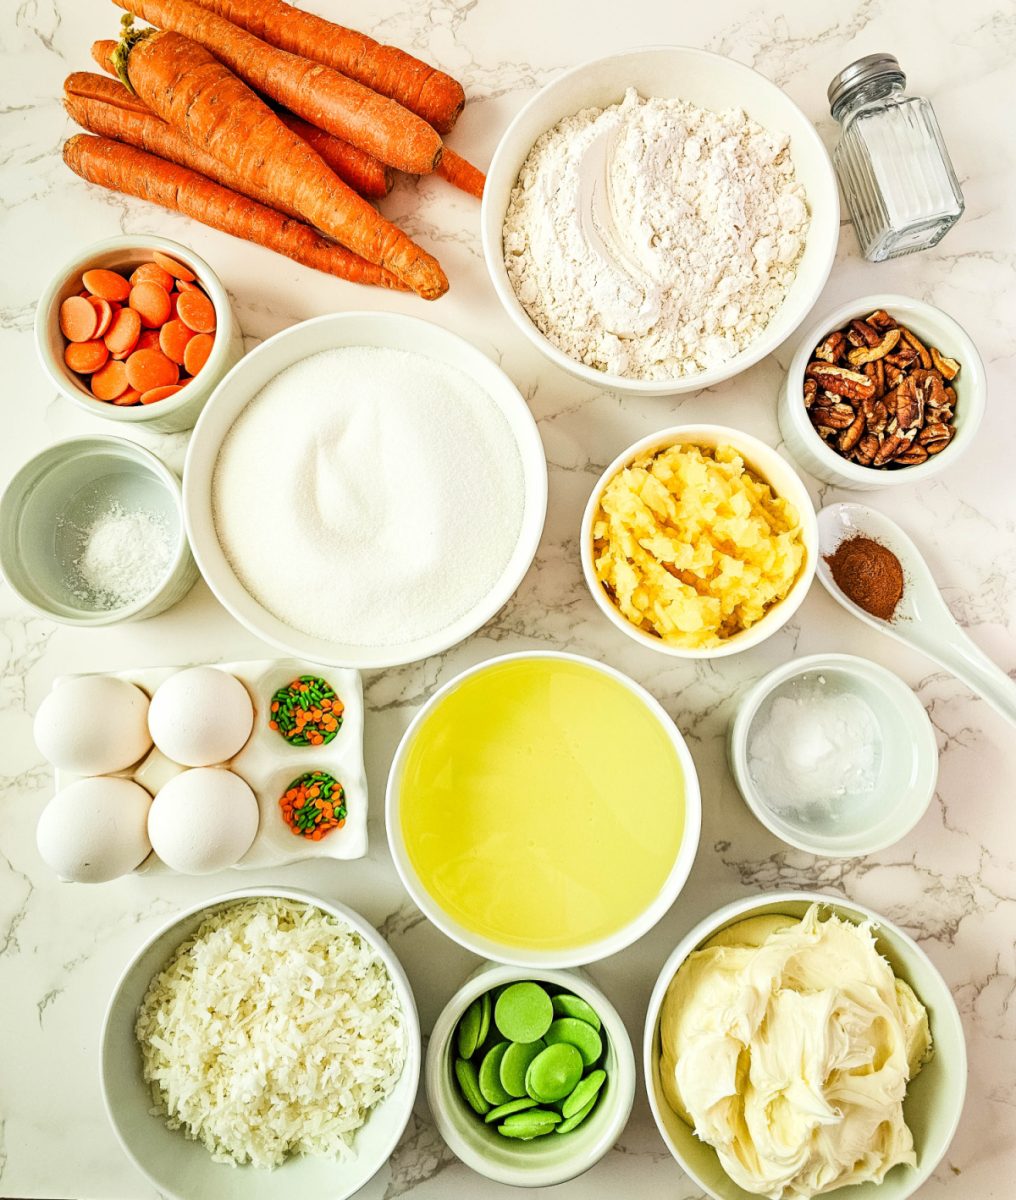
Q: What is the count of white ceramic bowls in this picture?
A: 11